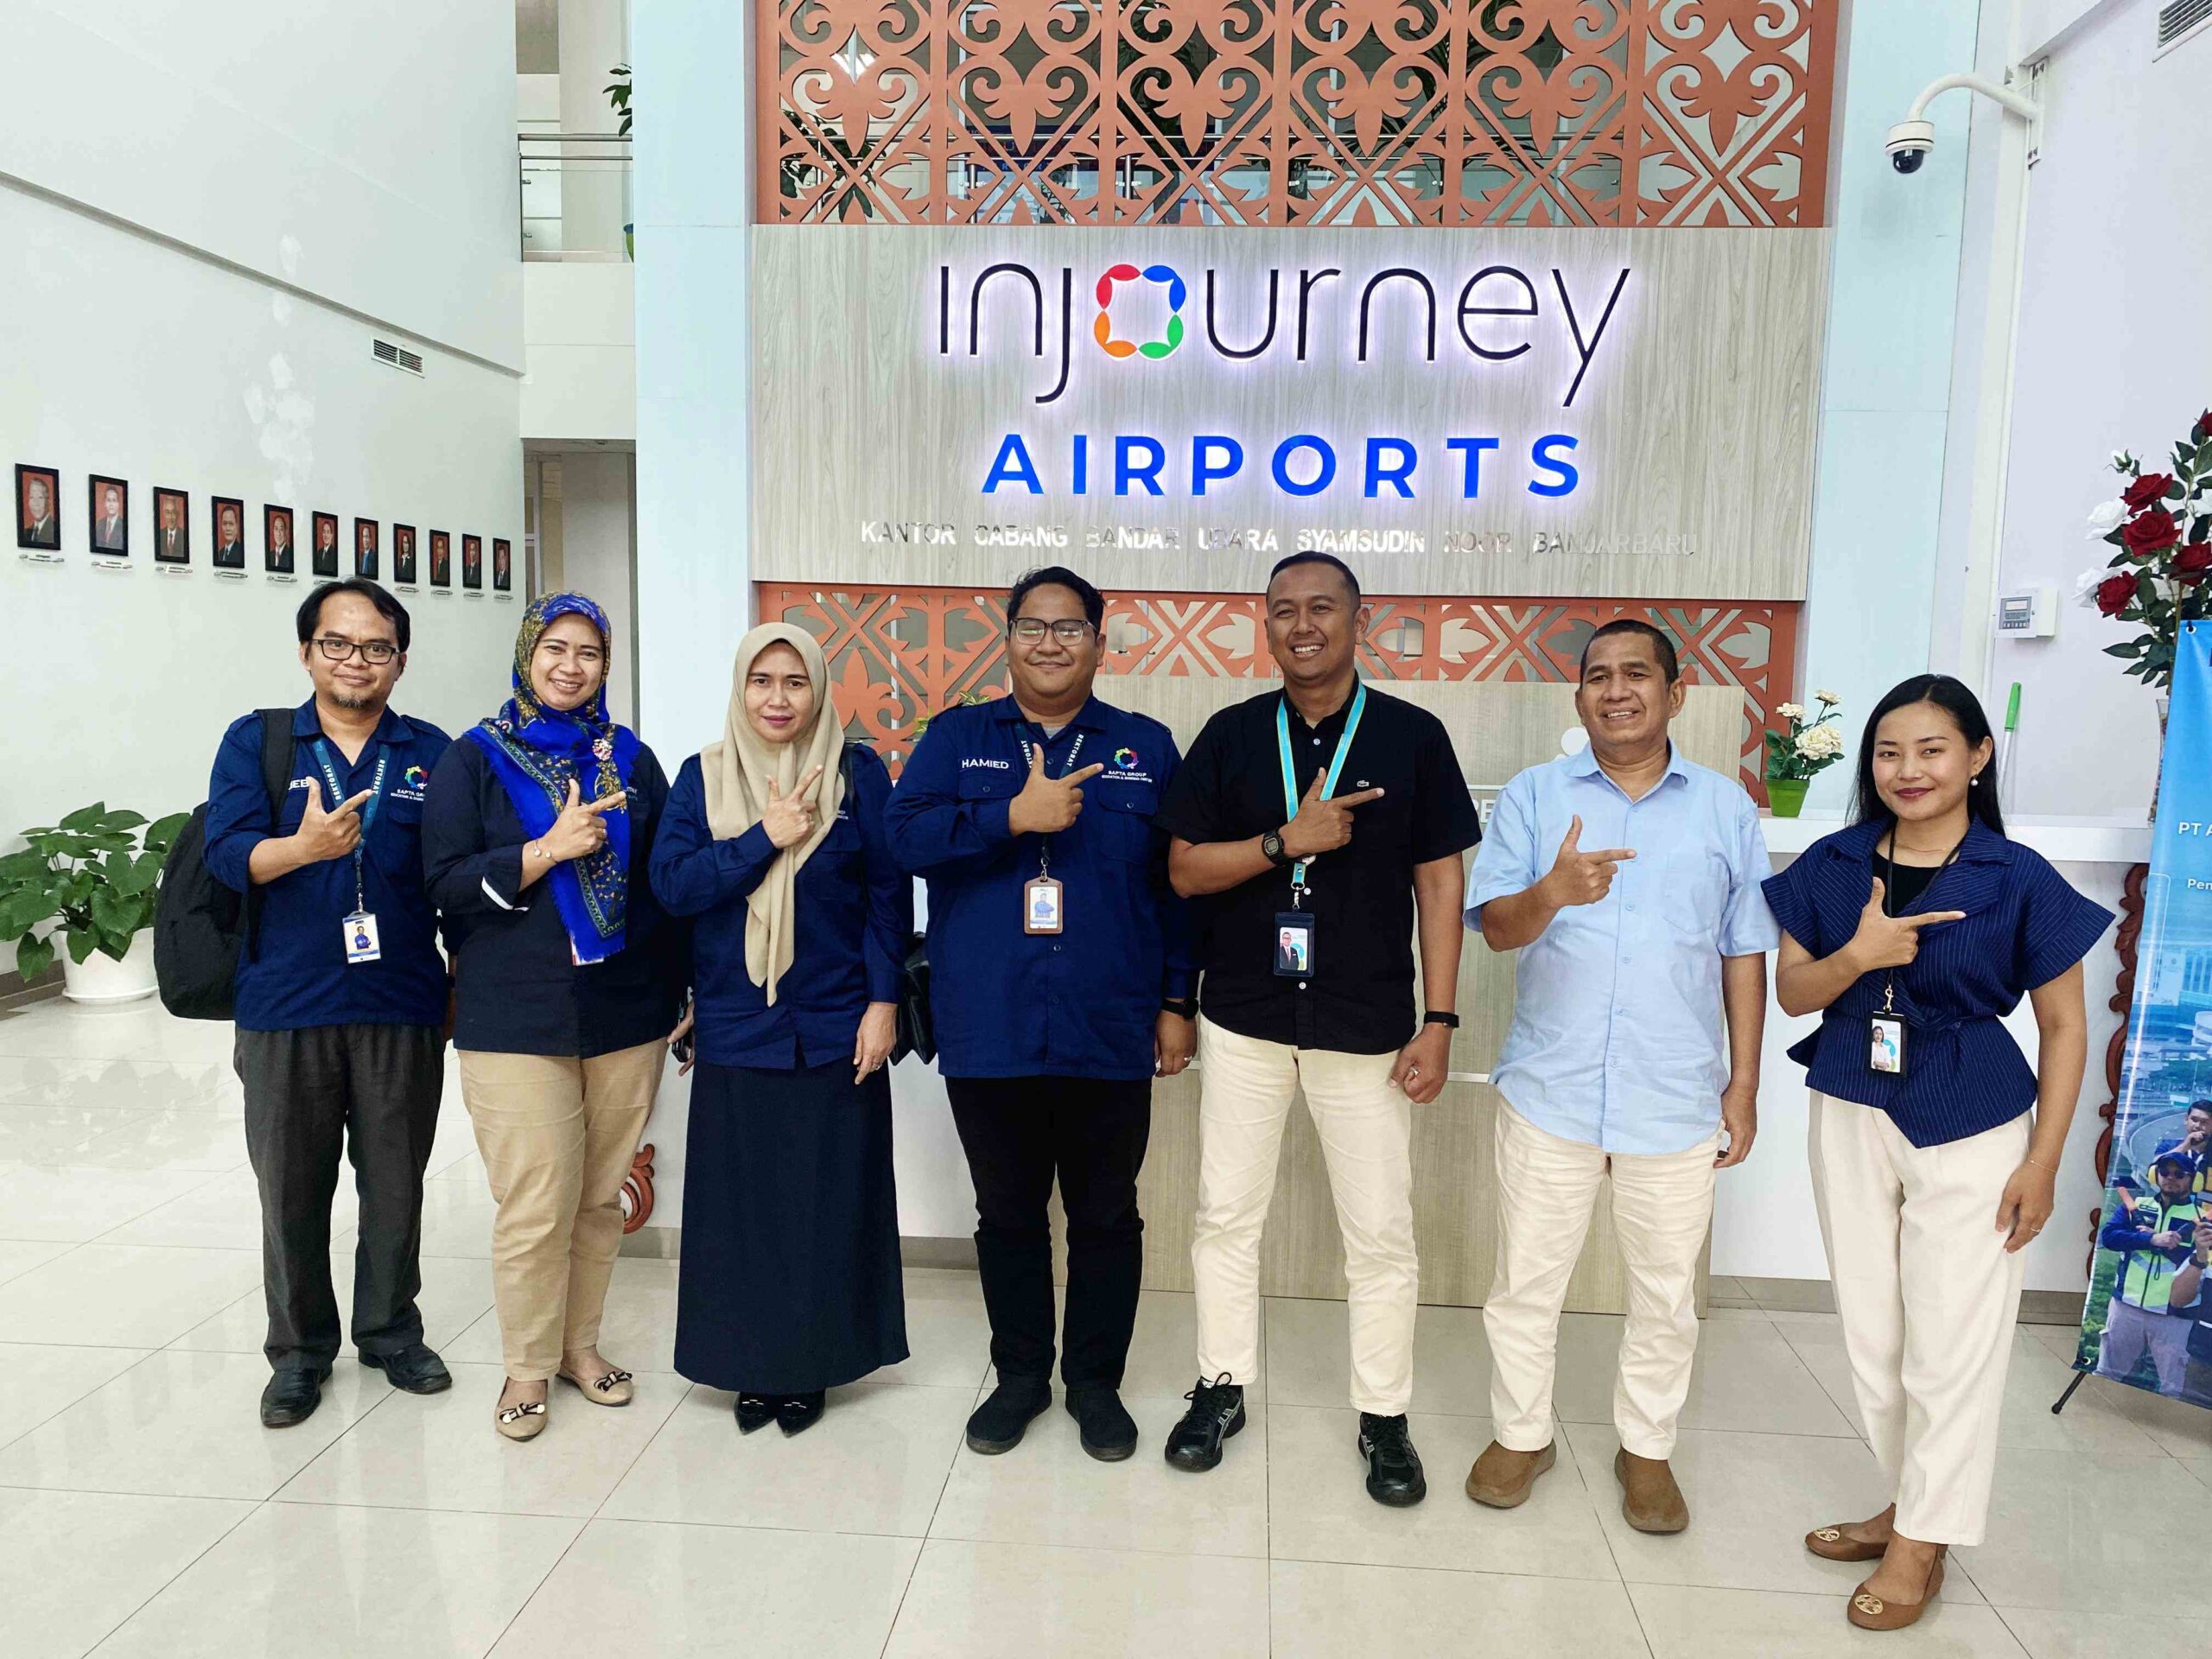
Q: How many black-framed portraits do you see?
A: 11